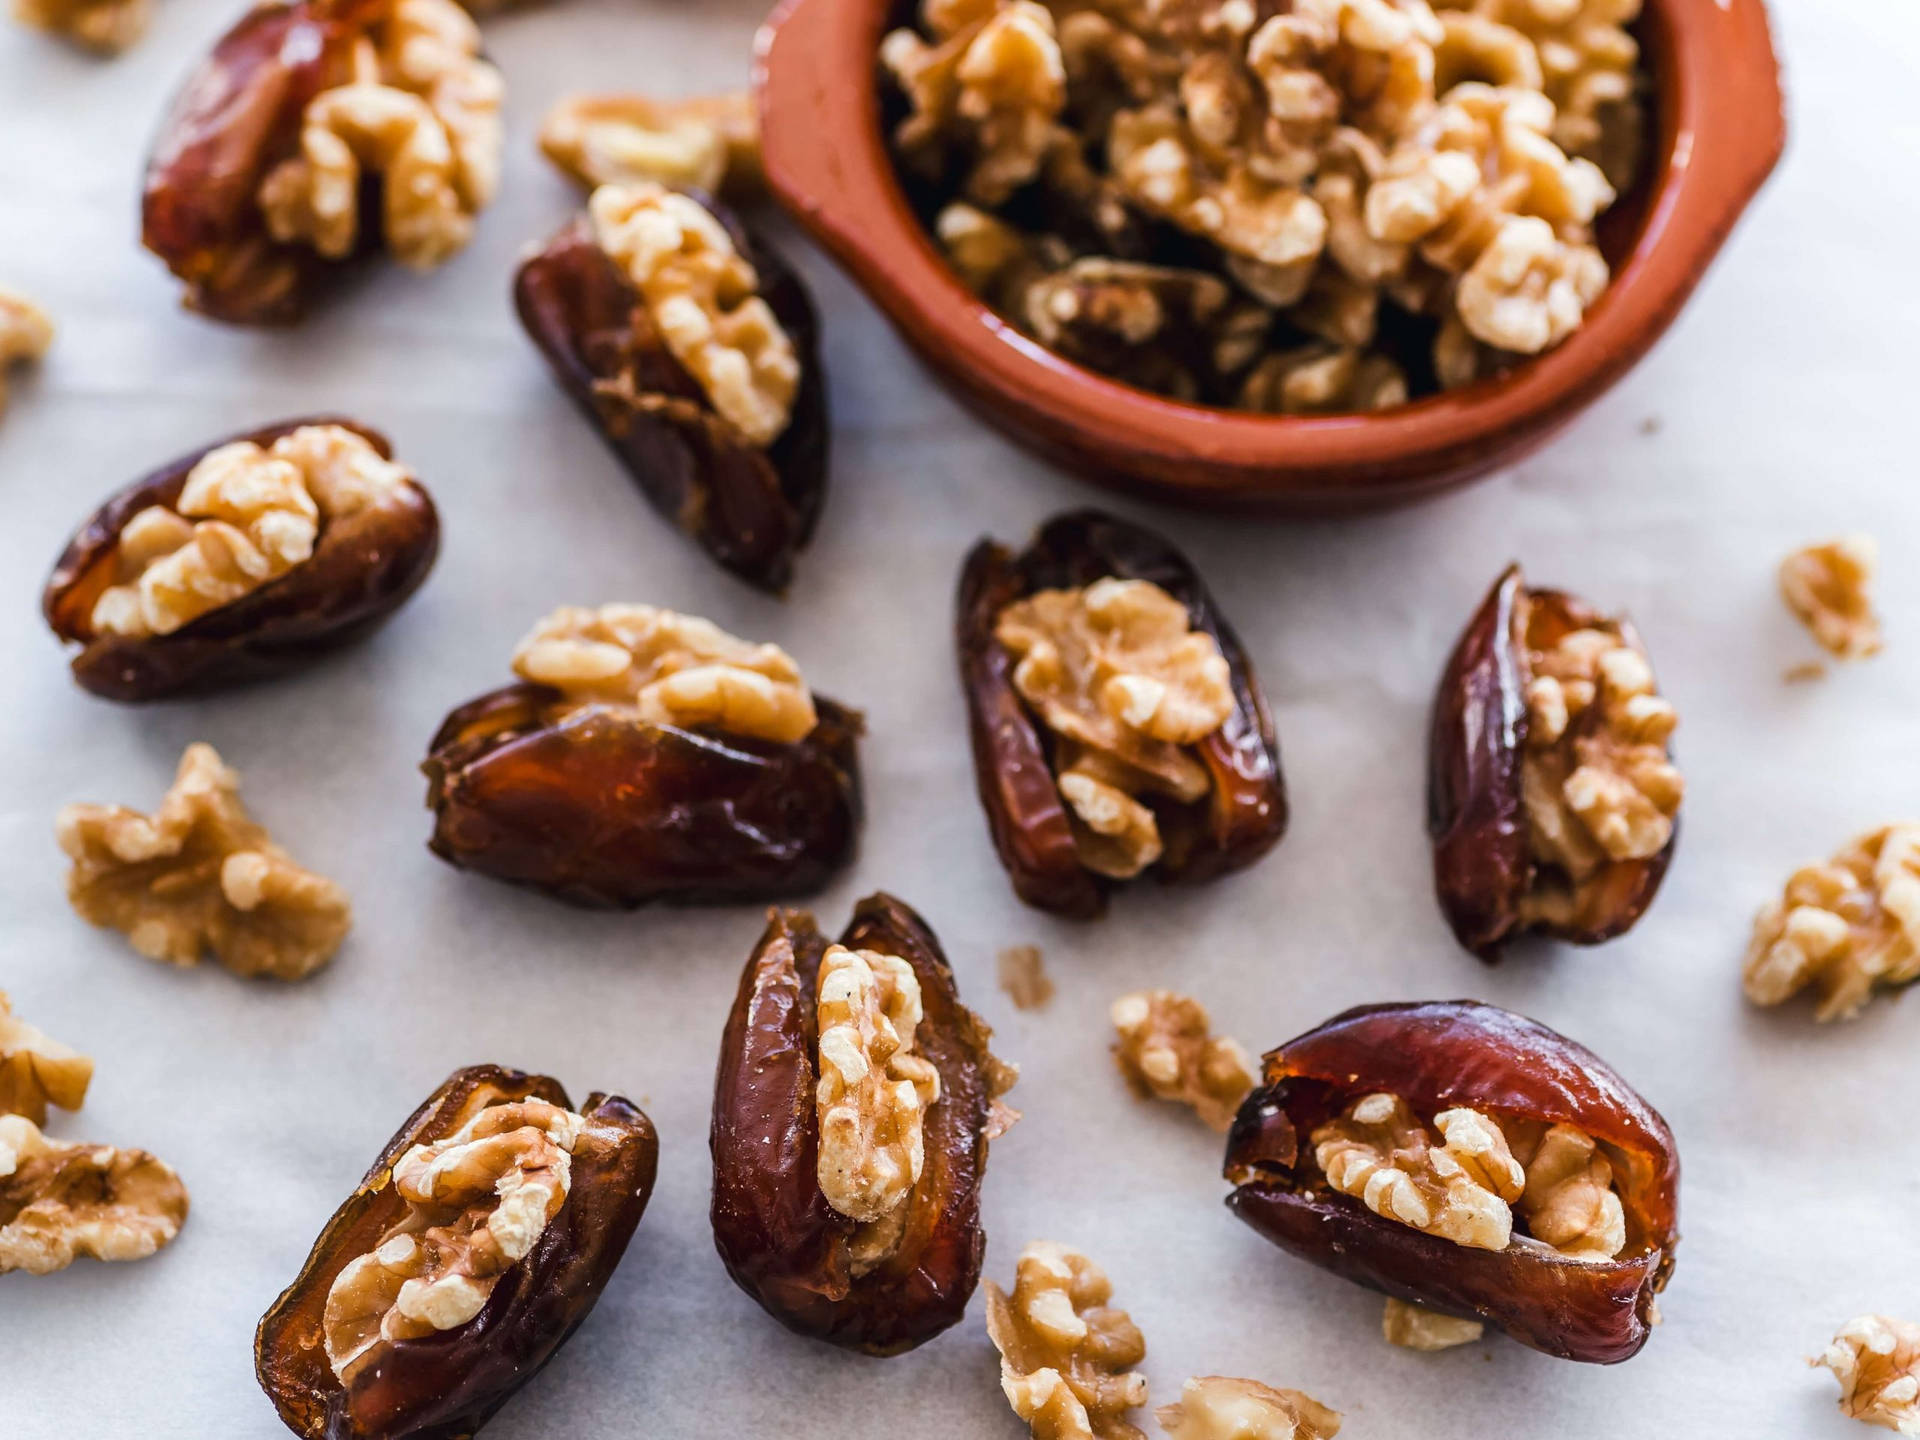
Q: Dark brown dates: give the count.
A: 9